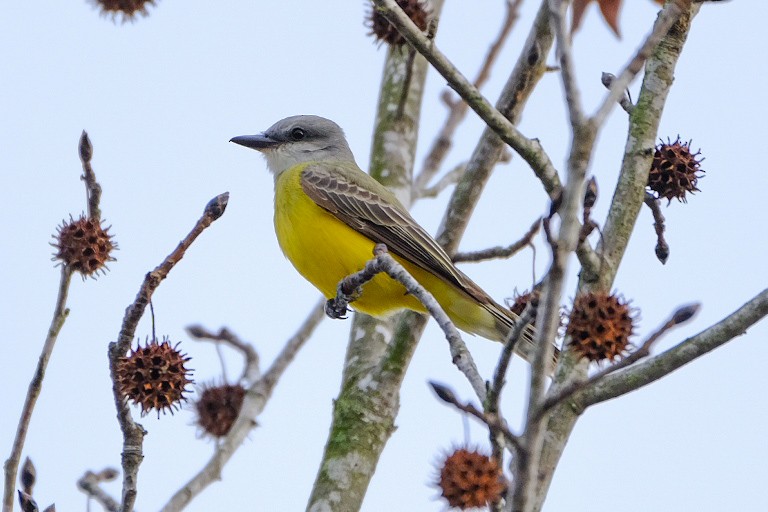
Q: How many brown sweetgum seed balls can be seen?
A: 9